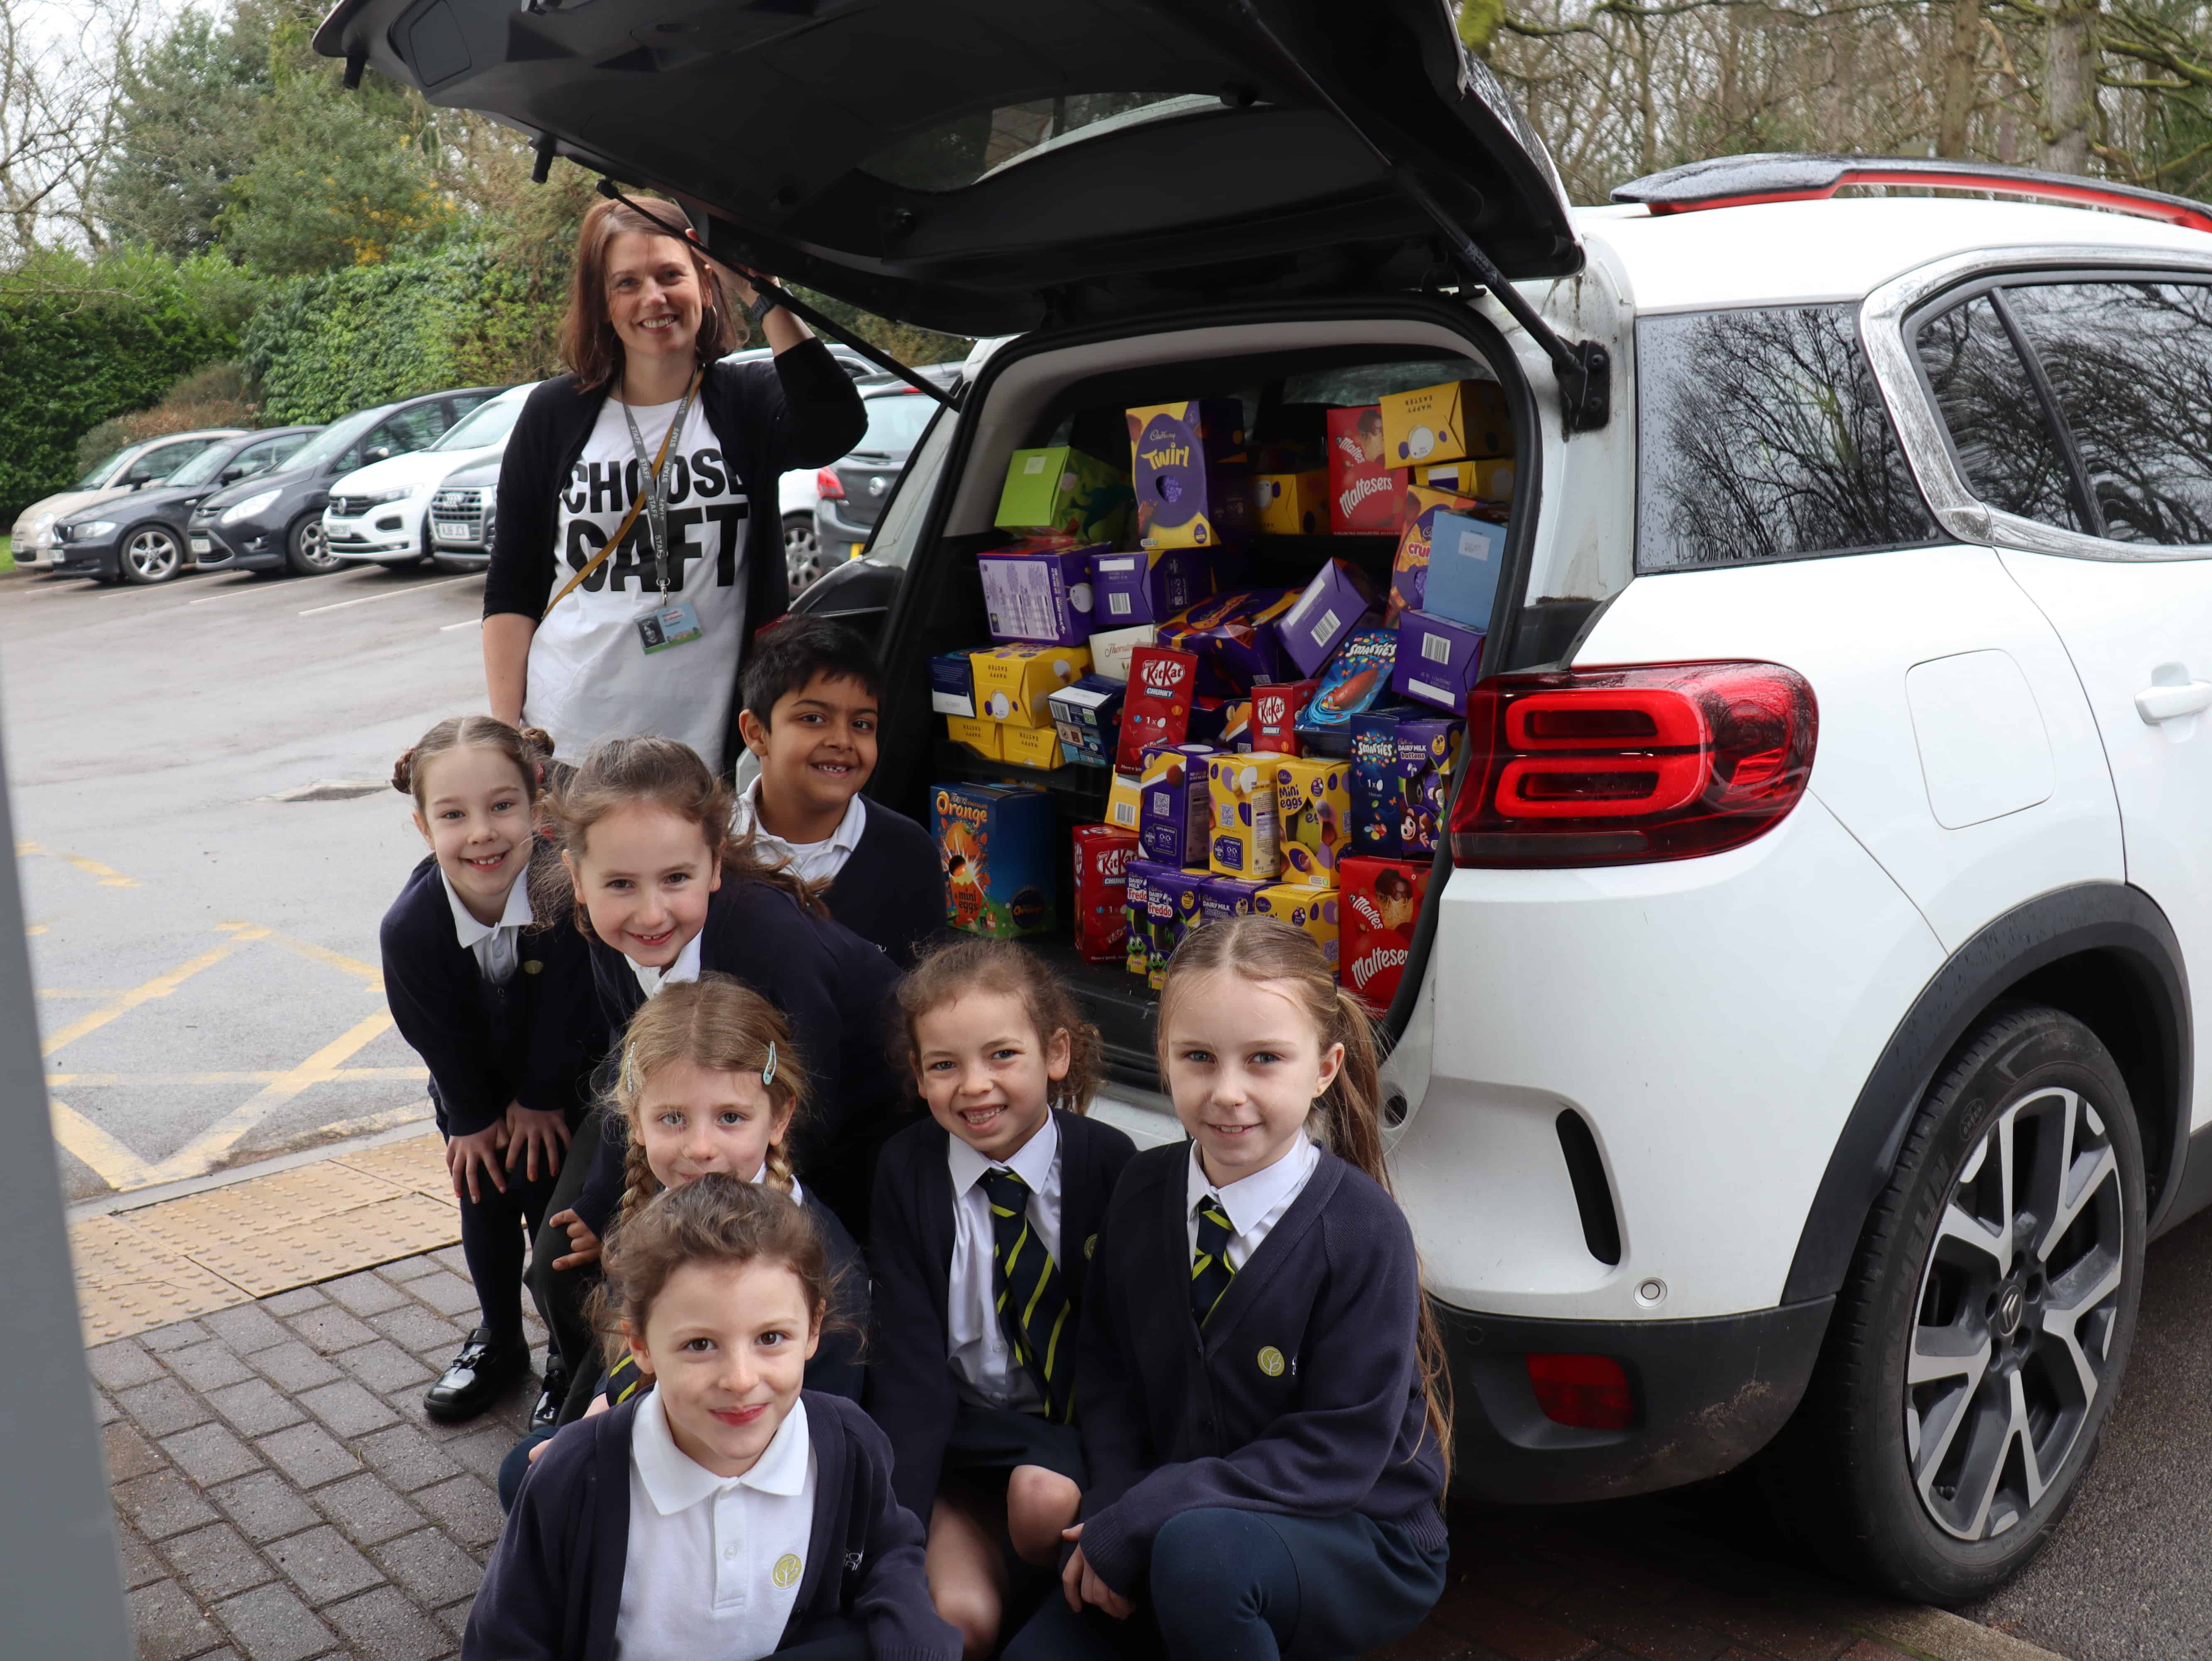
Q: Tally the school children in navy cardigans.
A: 7